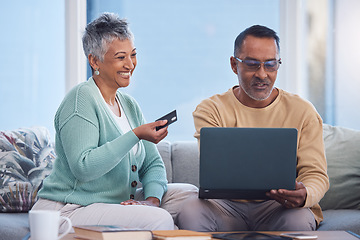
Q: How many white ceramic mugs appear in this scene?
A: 1